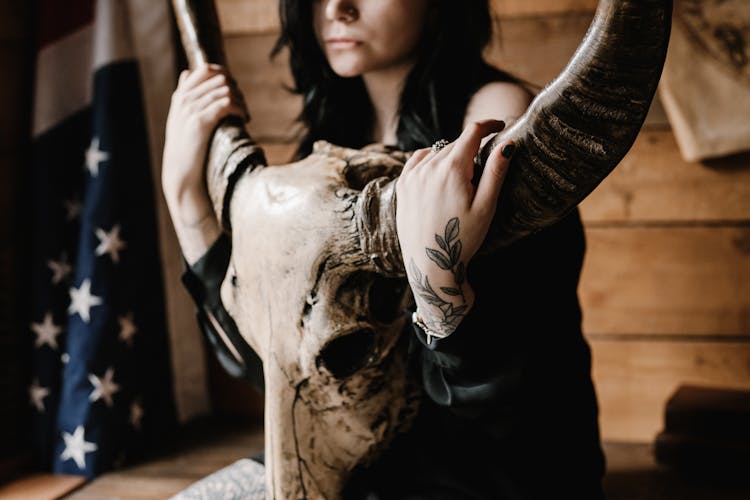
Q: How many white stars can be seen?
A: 11